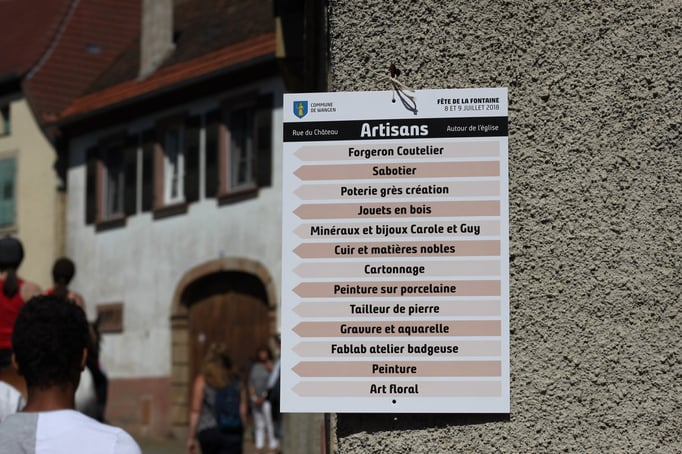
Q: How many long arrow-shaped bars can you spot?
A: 13